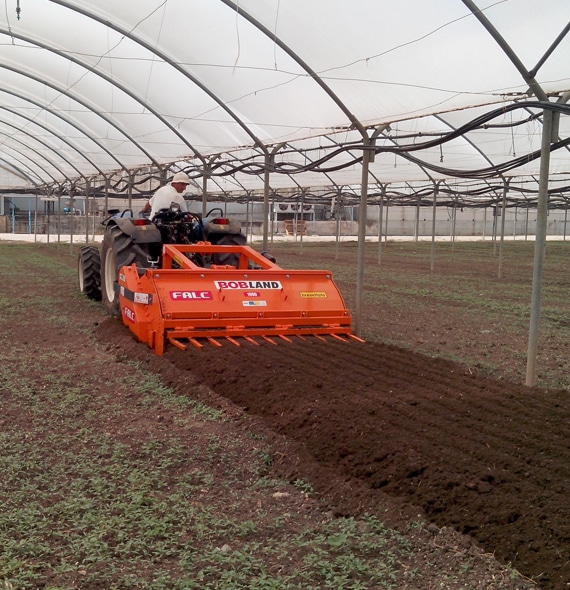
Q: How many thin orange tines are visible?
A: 11